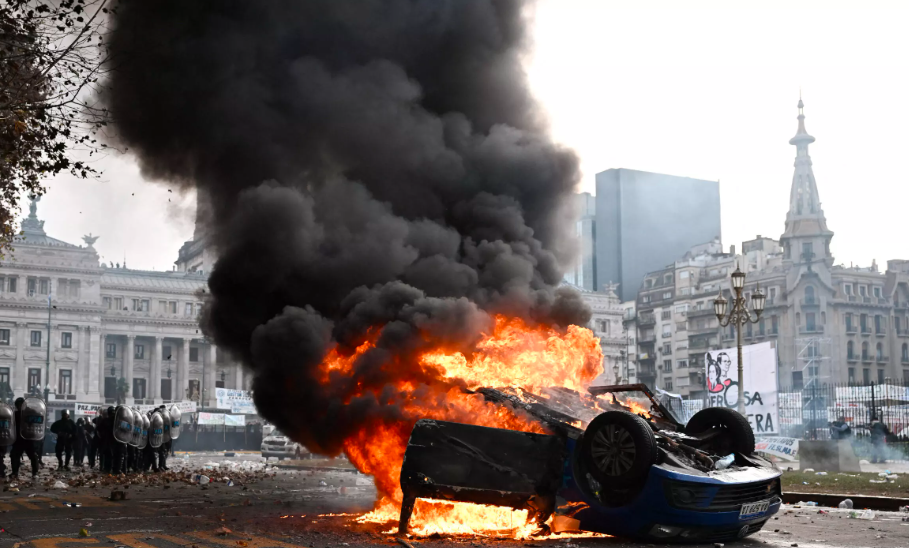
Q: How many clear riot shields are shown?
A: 8